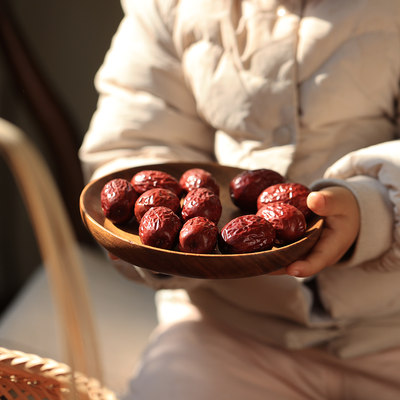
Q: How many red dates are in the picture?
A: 11